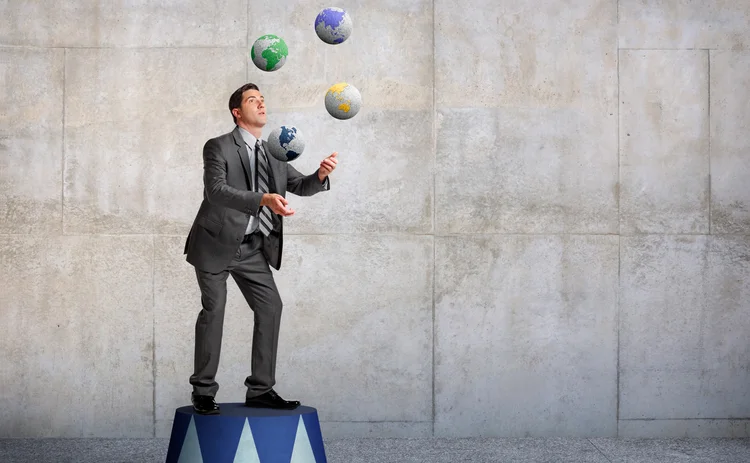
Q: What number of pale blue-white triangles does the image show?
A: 3